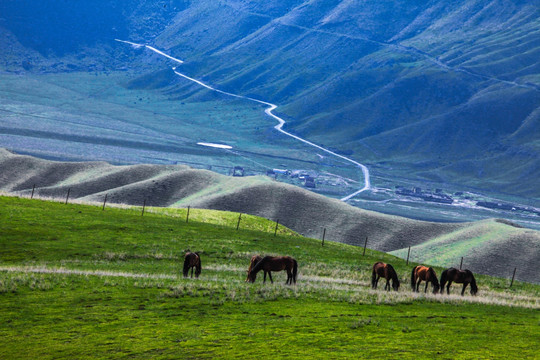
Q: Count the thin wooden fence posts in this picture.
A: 12